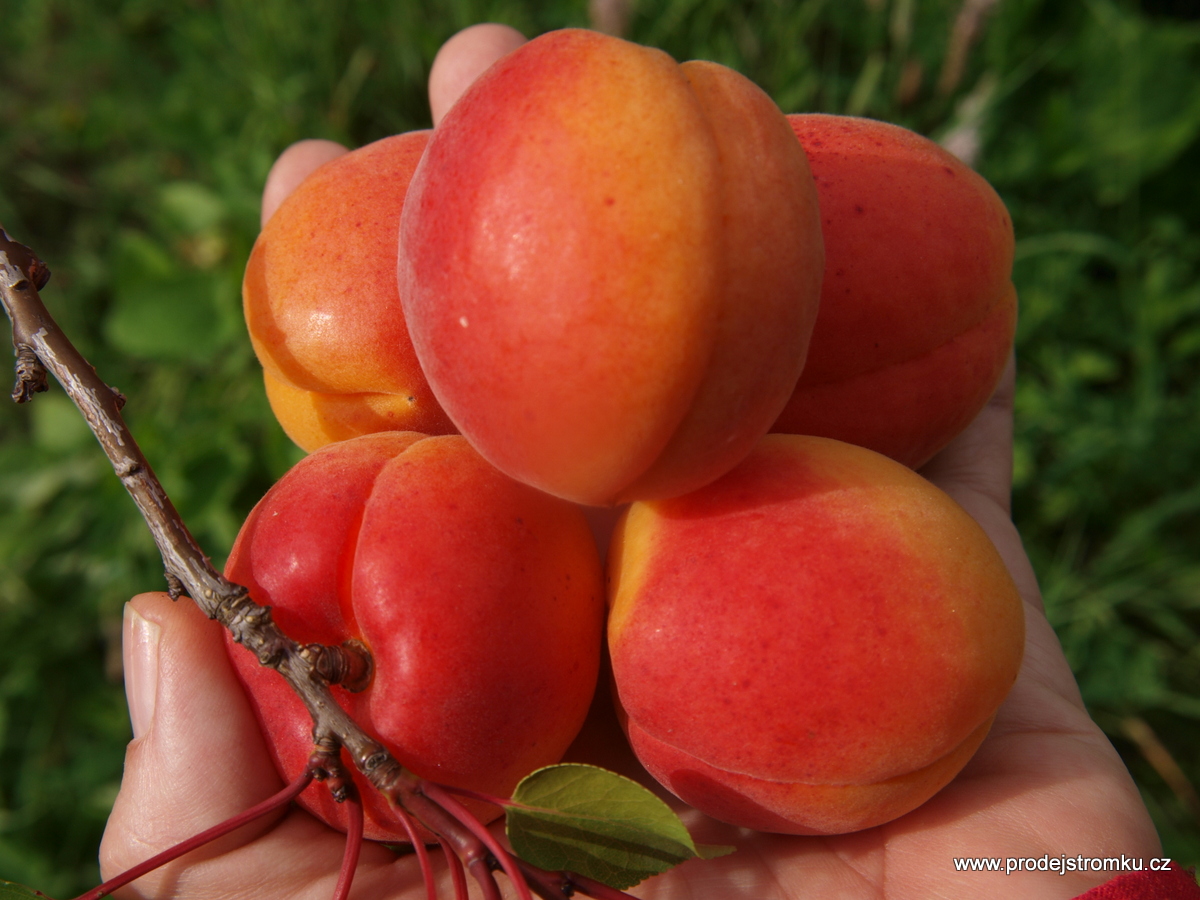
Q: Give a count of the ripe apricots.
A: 5